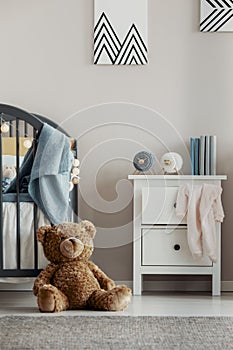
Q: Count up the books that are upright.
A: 5